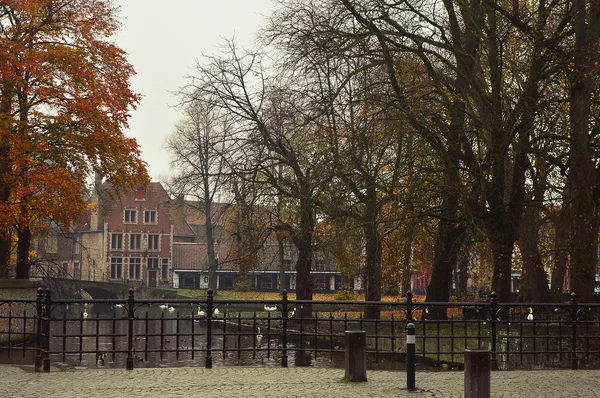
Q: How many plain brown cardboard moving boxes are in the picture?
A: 0